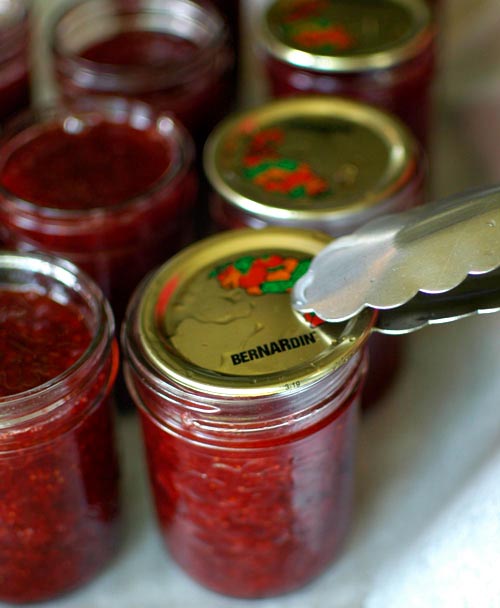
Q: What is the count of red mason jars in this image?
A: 7